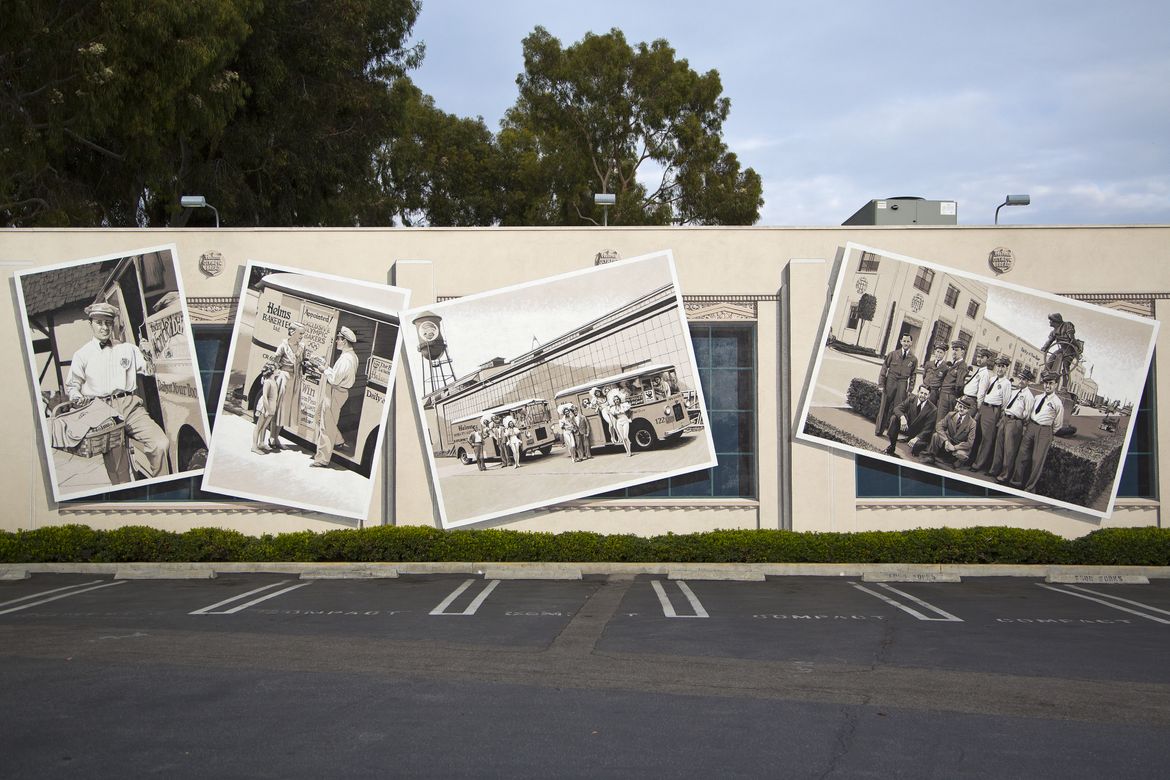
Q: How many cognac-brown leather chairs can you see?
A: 0